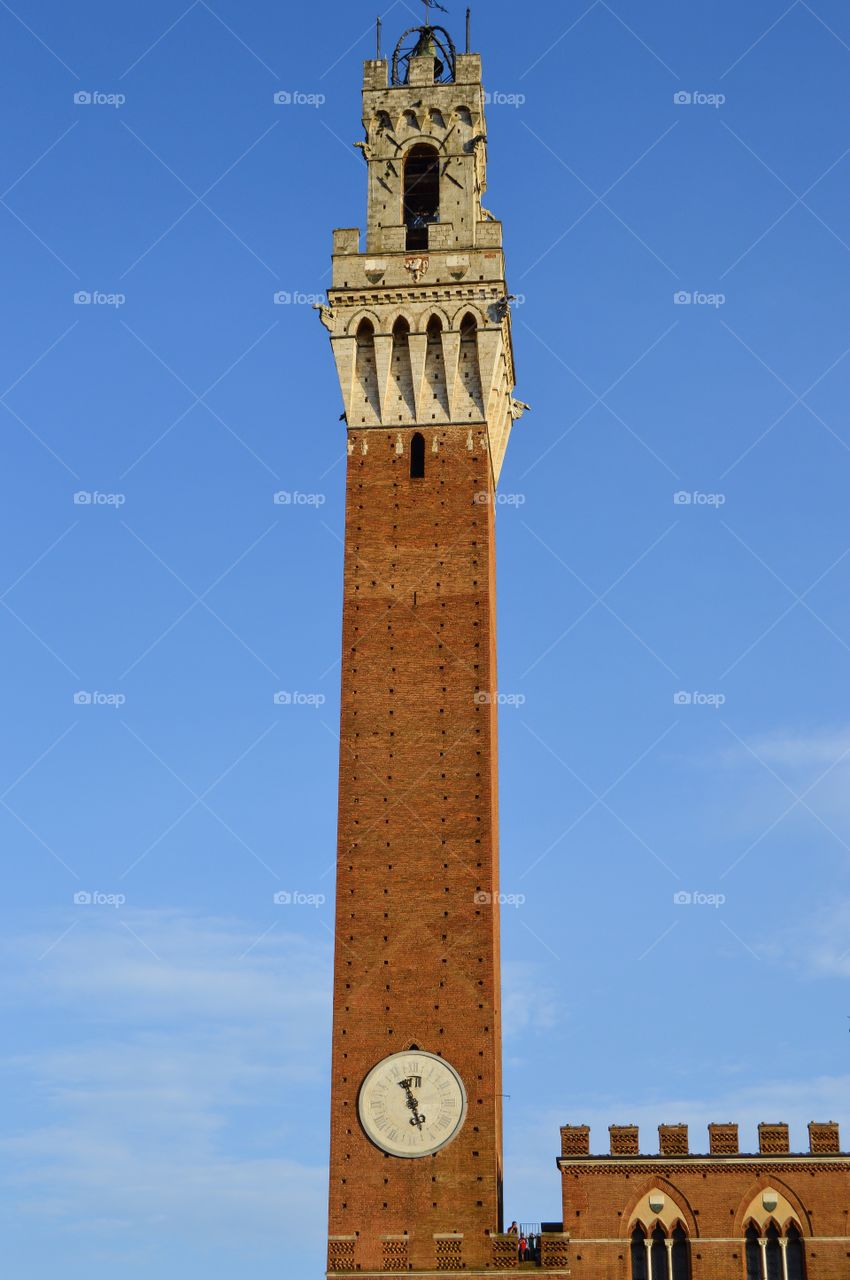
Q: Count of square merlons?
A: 13